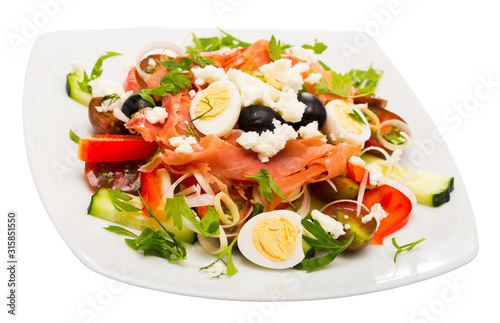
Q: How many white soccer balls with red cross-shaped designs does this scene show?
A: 0